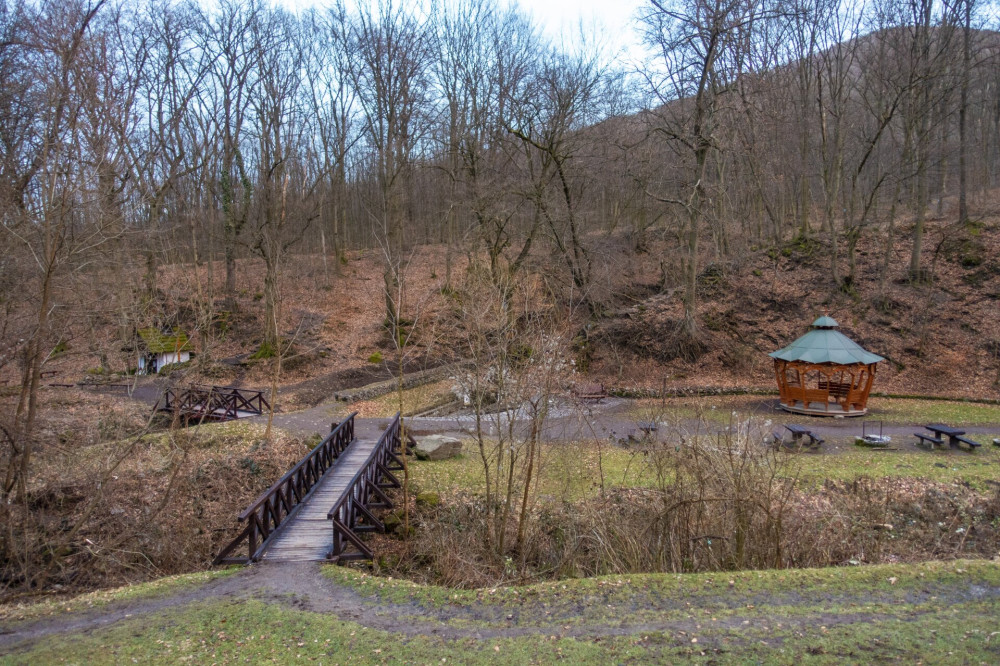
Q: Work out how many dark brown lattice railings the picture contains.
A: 4